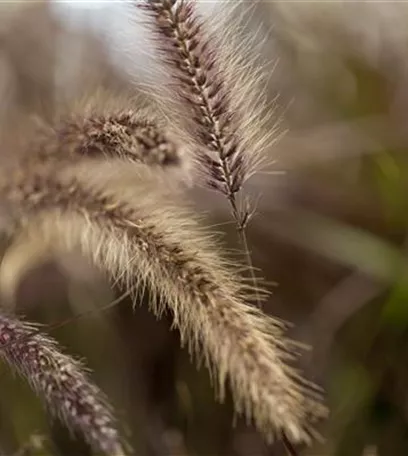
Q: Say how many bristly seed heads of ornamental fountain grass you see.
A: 4